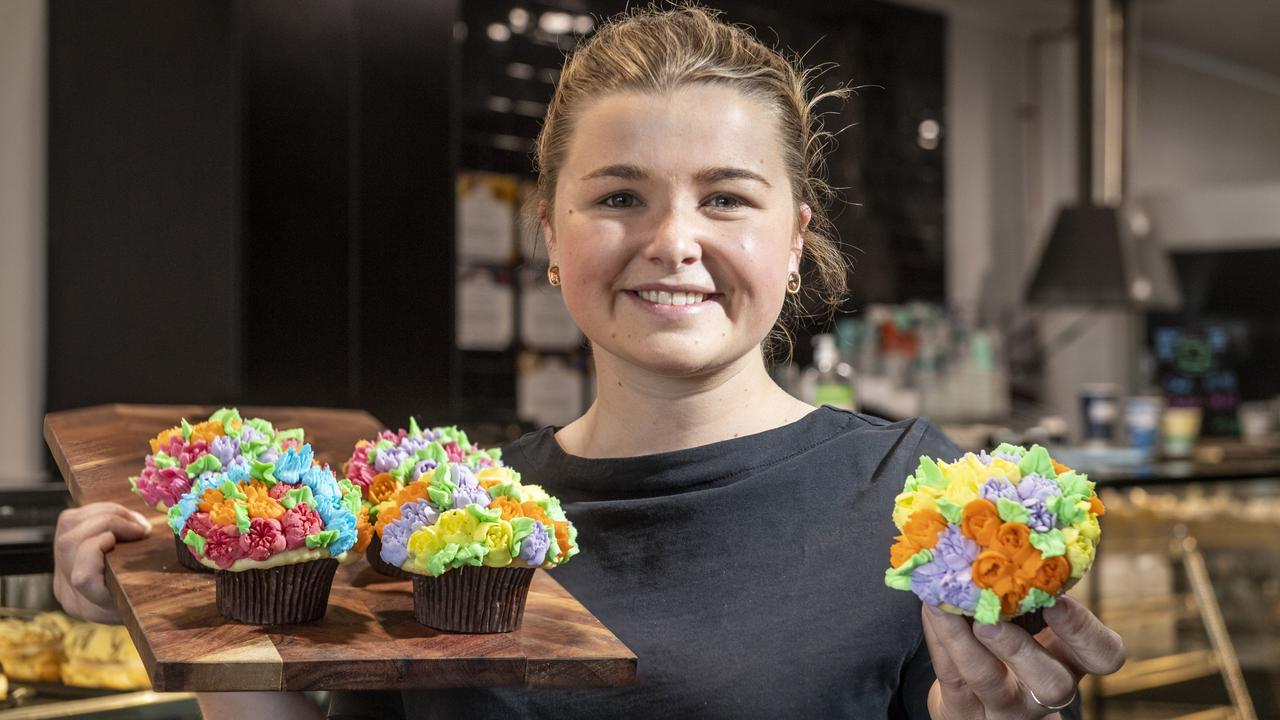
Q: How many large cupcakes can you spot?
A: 5